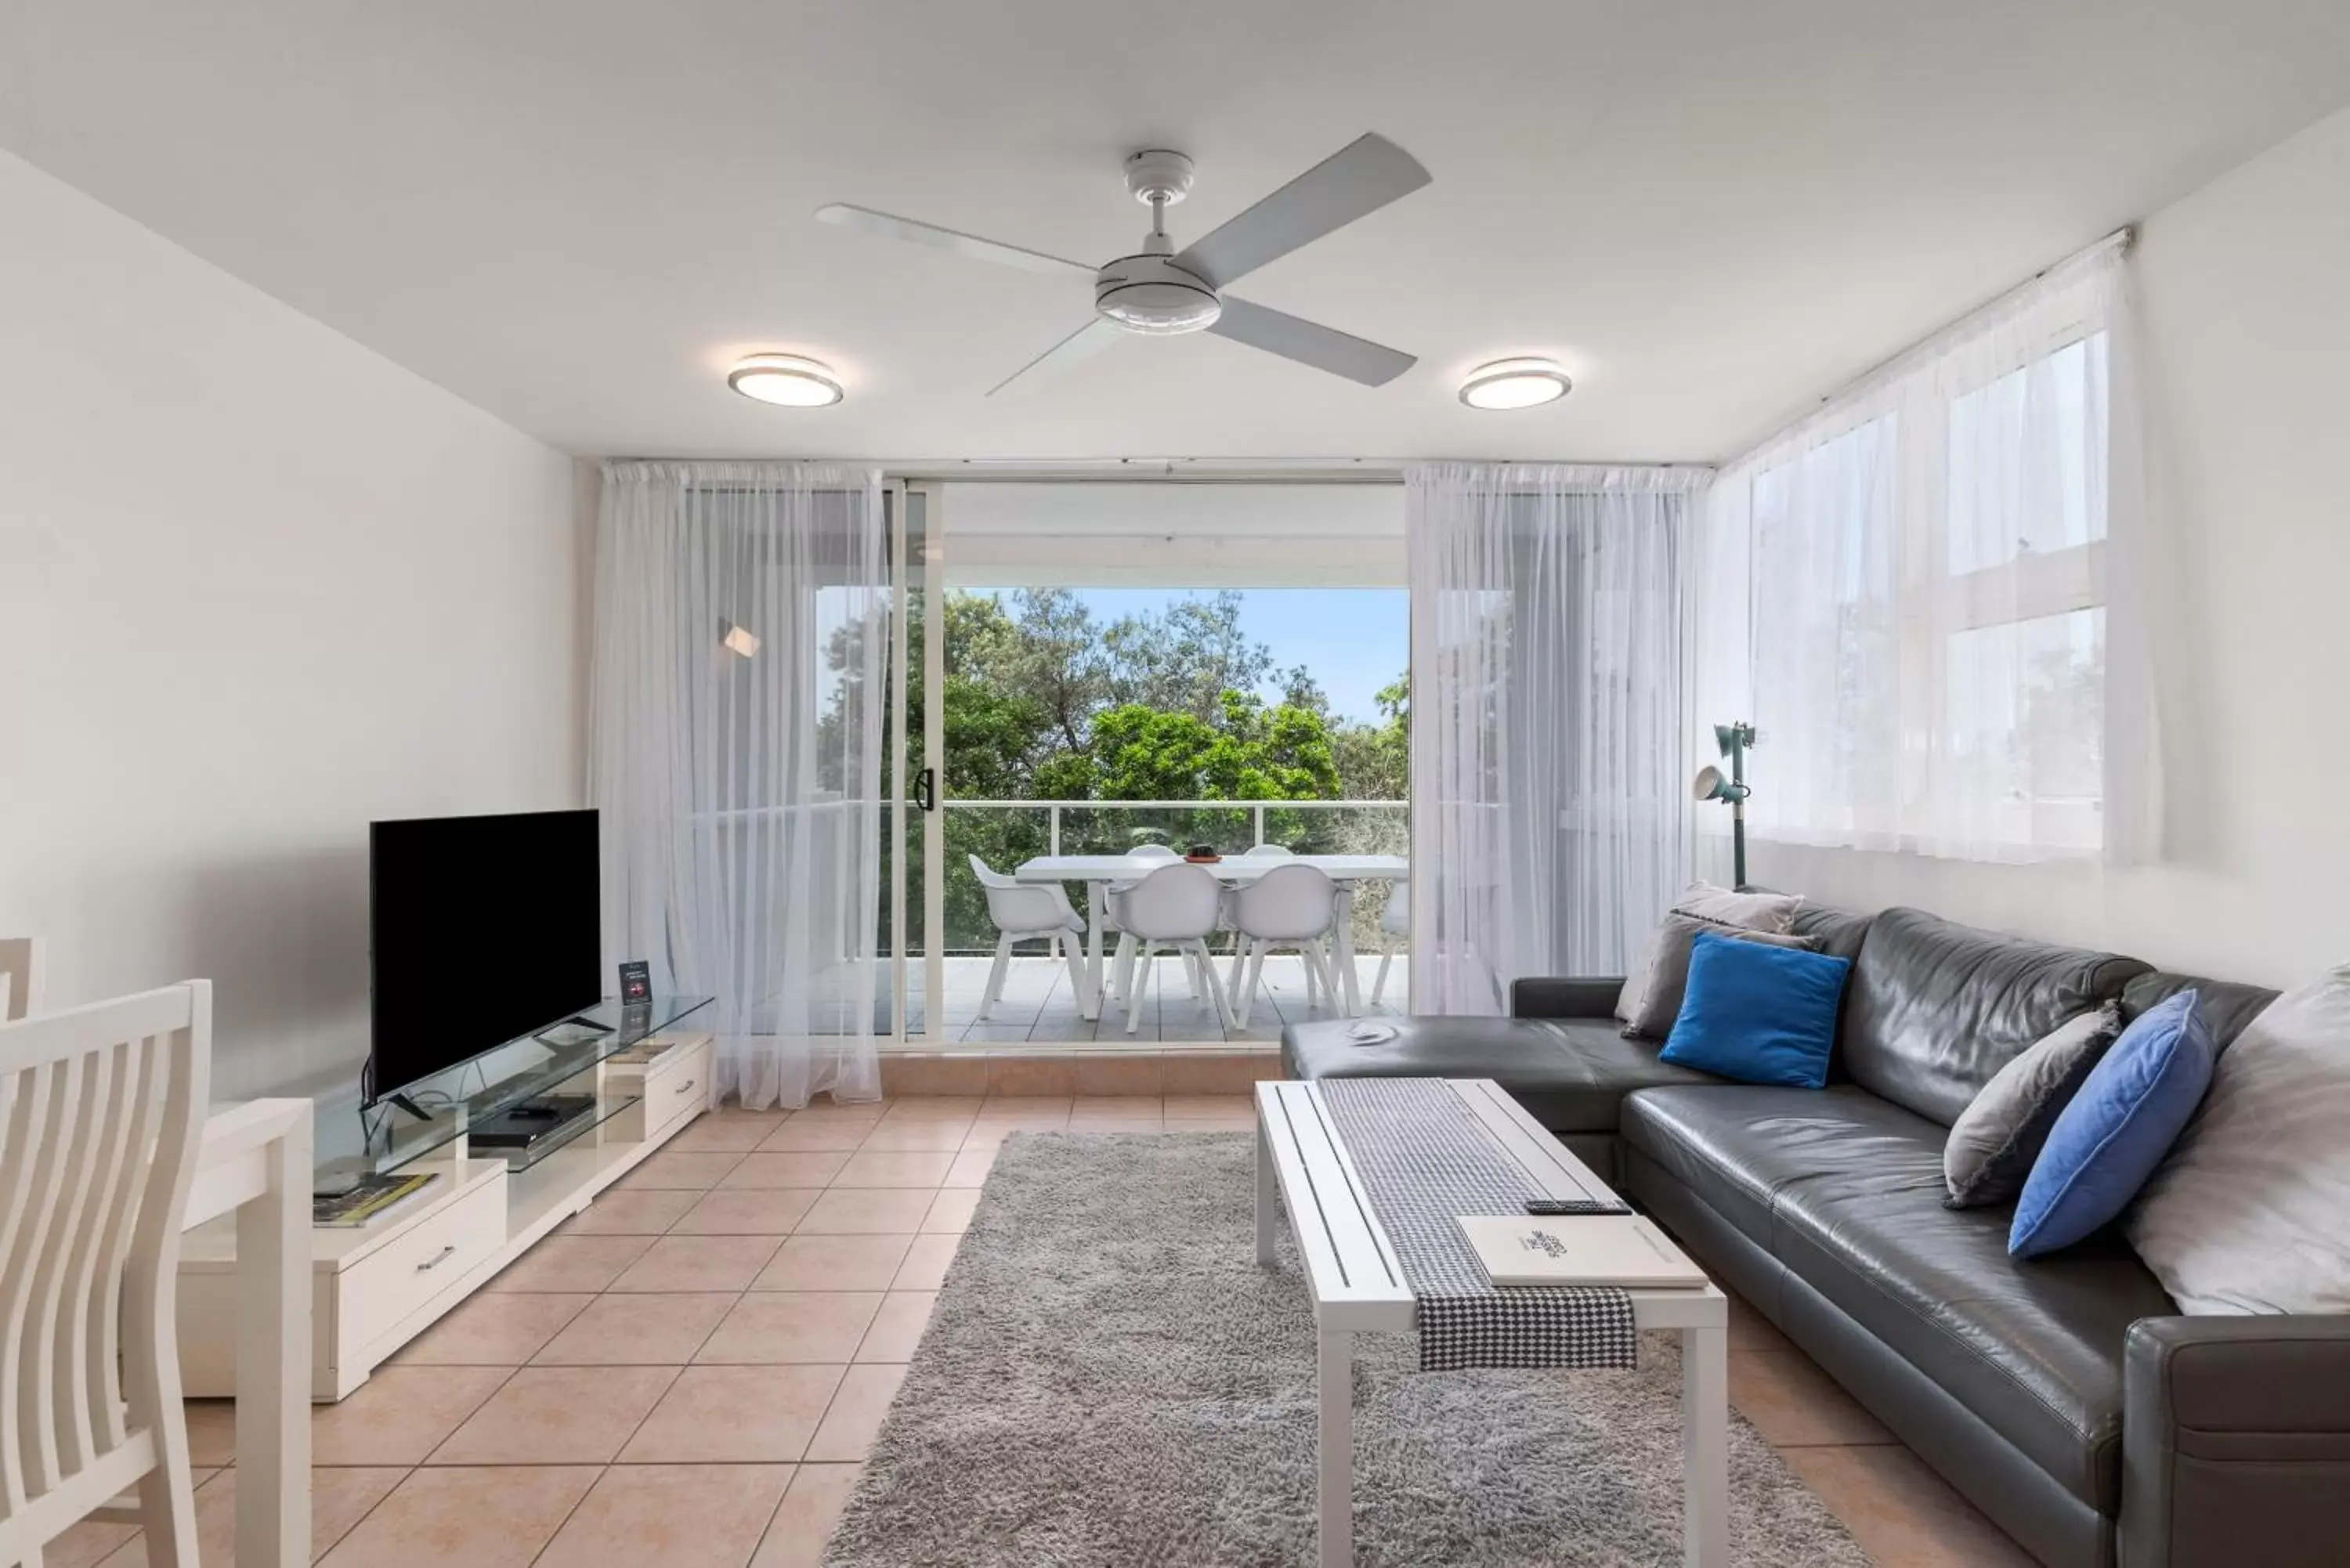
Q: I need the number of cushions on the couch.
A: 6